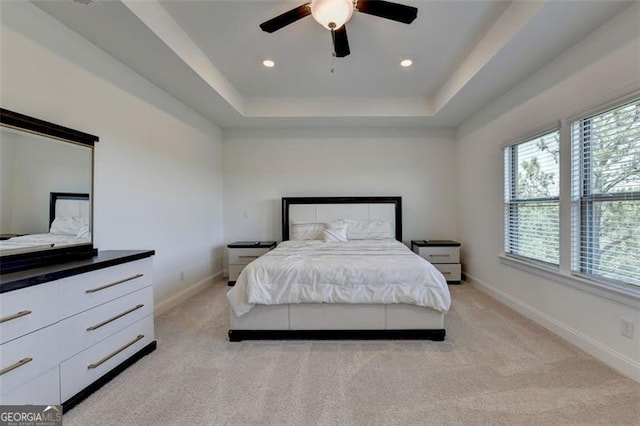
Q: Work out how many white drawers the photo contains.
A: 10